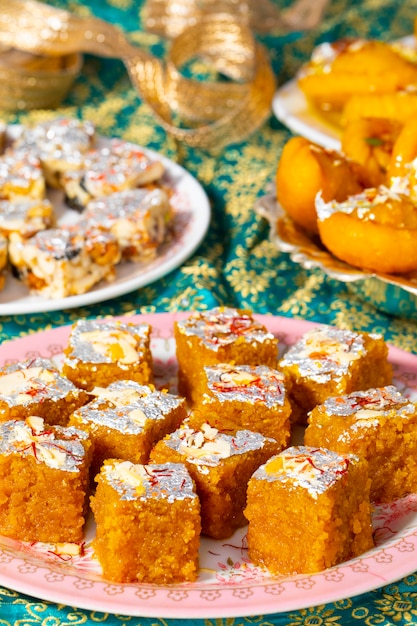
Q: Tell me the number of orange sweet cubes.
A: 11